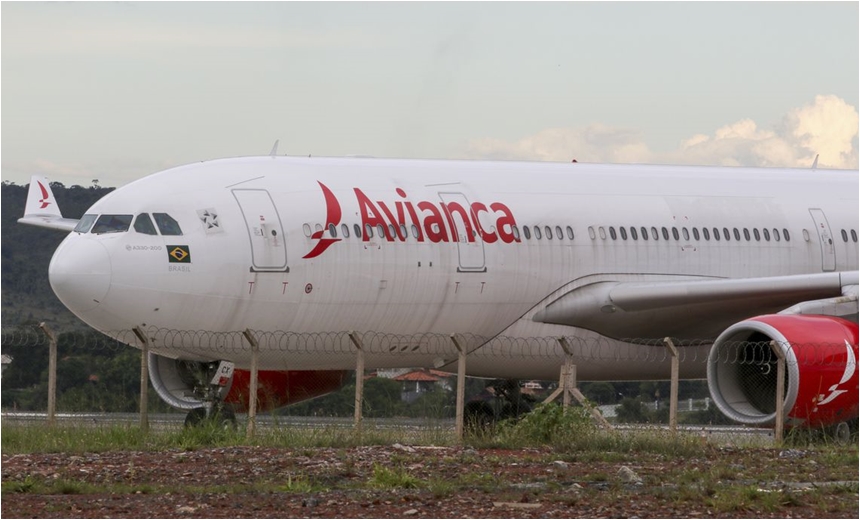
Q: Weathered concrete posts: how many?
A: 8